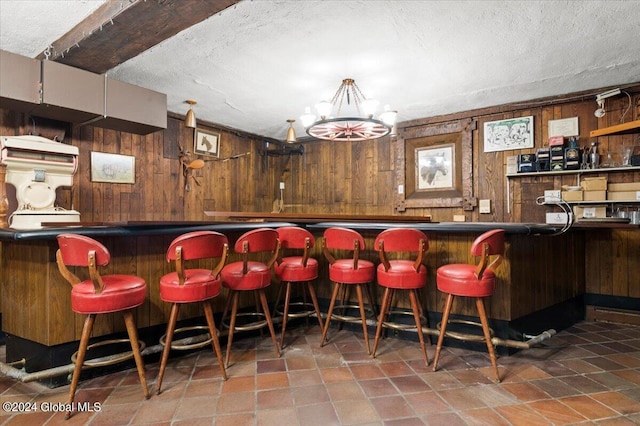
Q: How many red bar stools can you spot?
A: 7